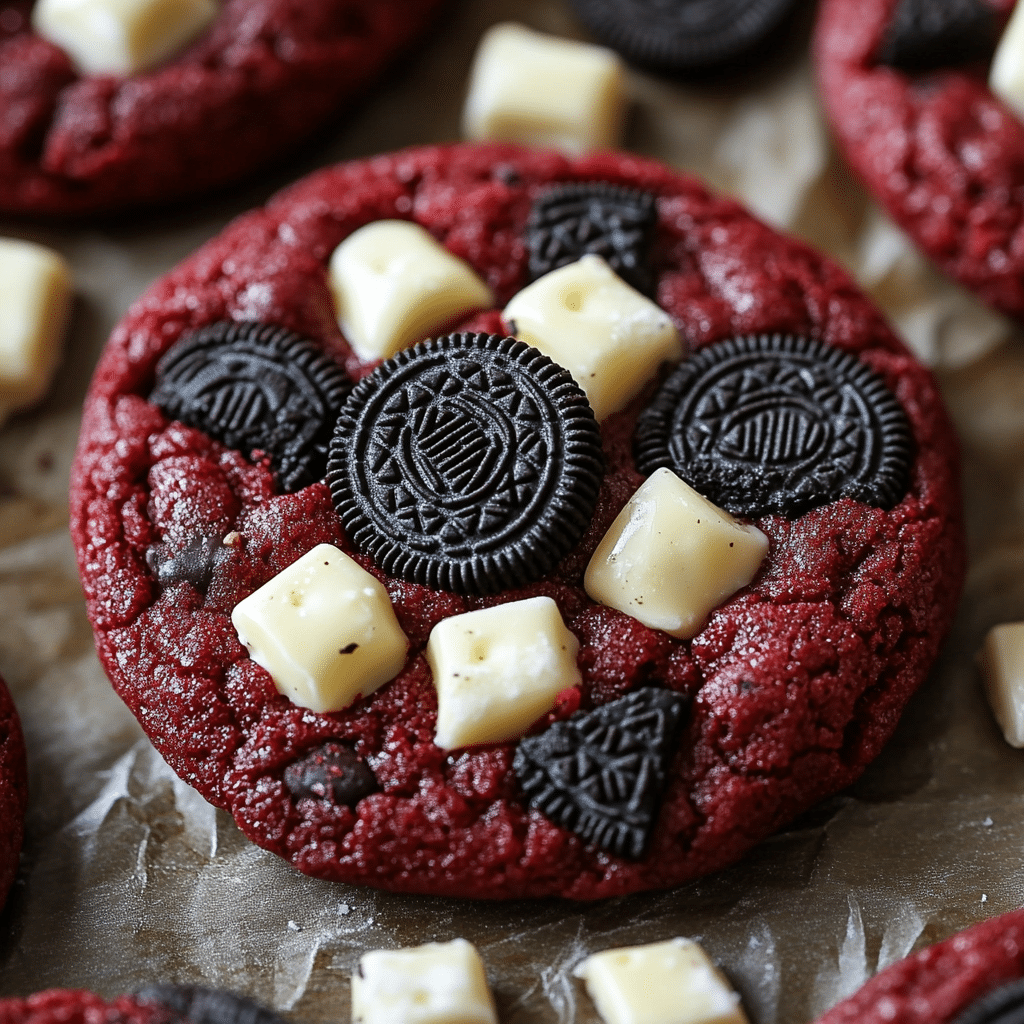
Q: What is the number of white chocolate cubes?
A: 12